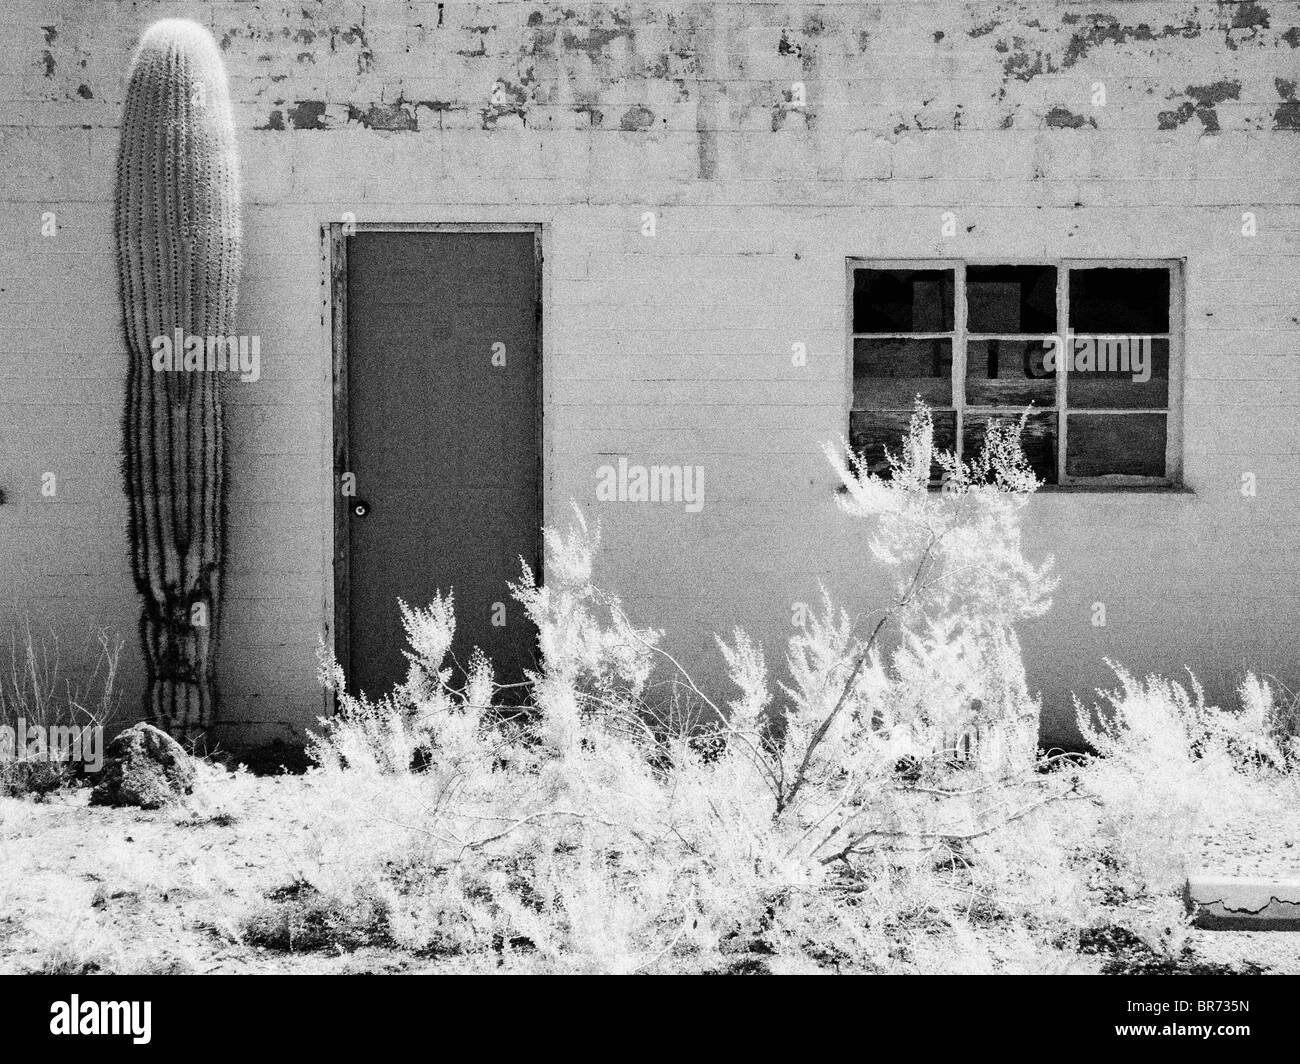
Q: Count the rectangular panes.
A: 9